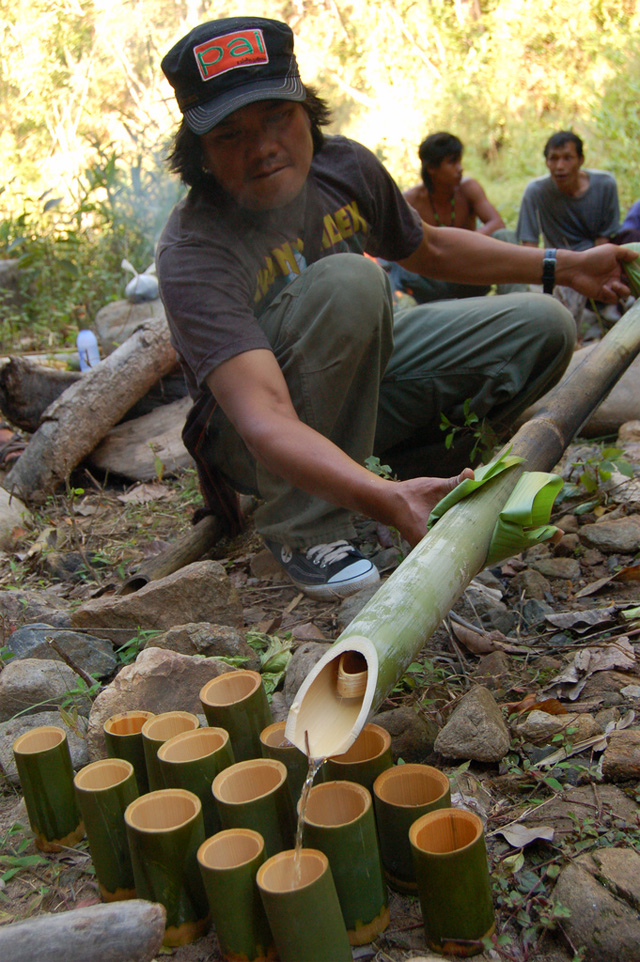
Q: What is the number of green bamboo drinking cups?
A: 15